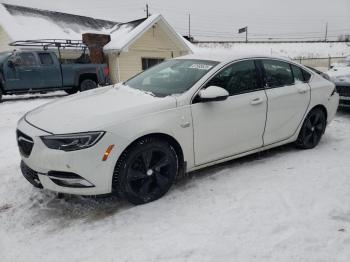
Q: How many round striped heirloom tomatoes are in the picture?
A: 0